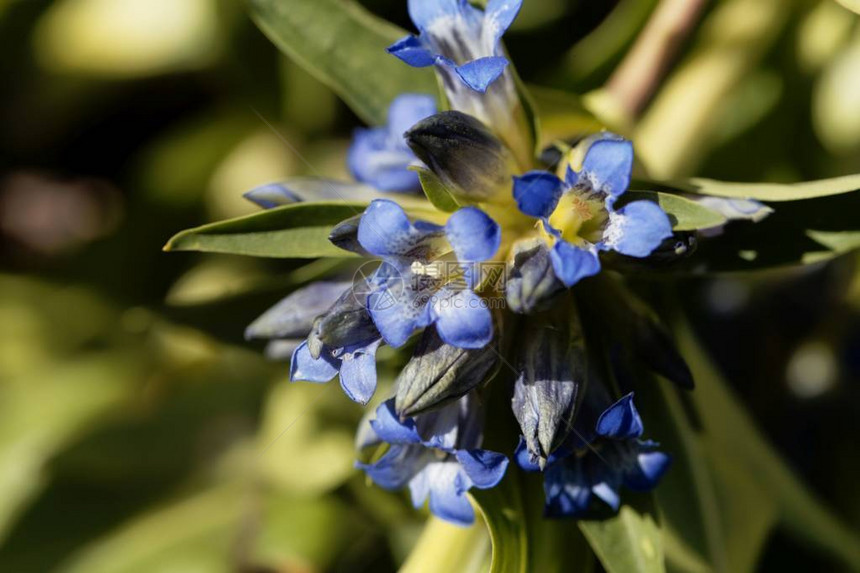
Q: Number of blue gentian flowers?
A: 7